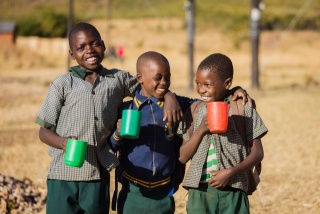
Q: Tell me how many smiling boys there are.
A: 3